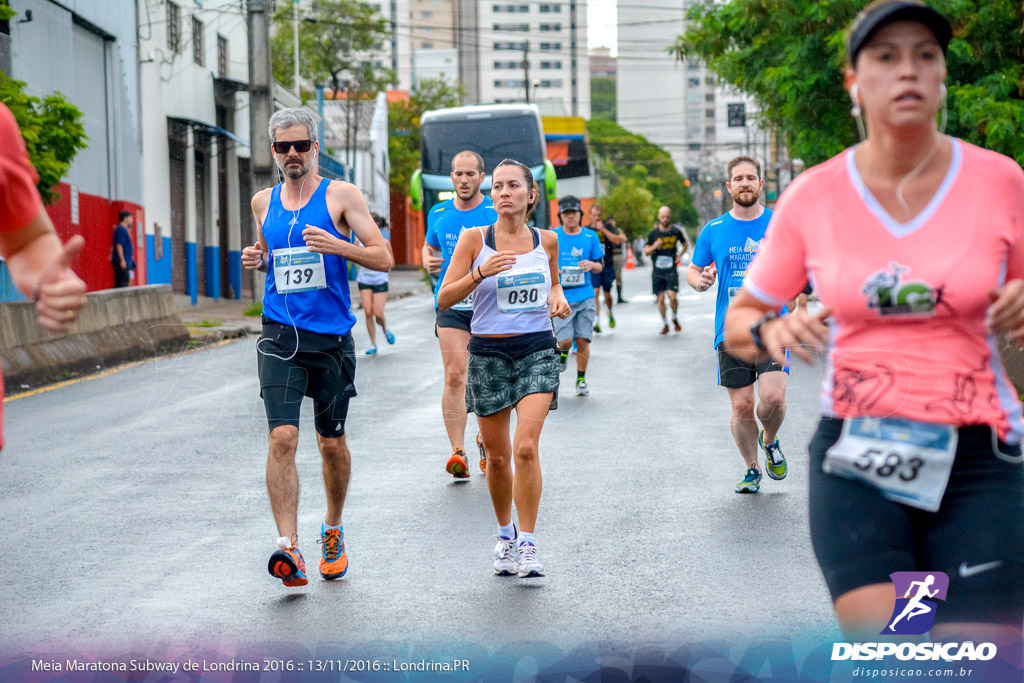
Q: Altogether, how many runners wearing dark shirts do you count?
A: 2